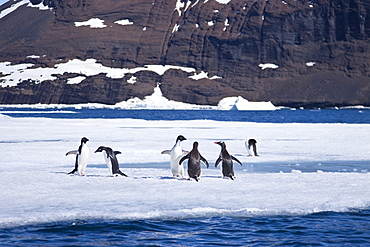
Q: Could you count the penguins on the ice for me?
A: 6